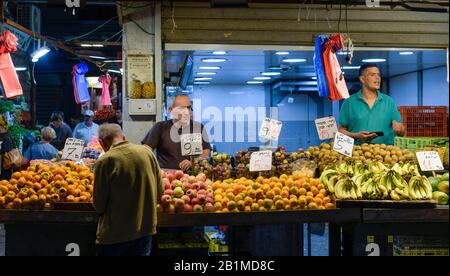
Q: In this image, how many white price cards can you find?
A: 7